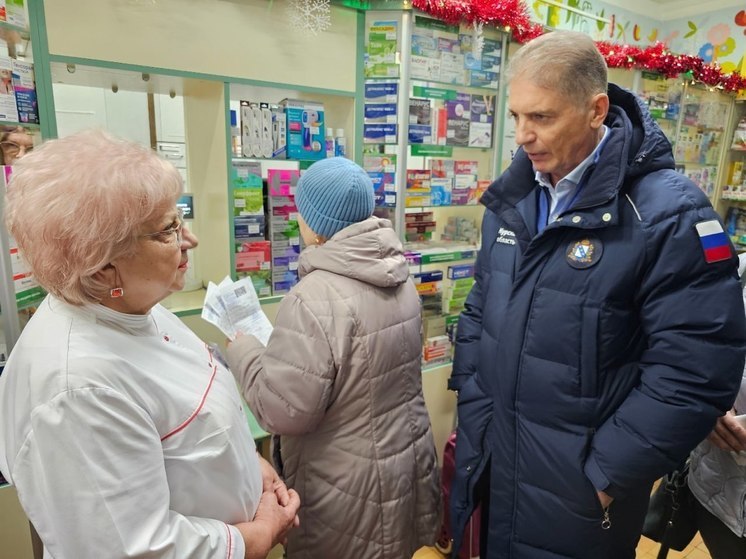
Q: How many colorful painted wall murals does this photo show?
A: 1